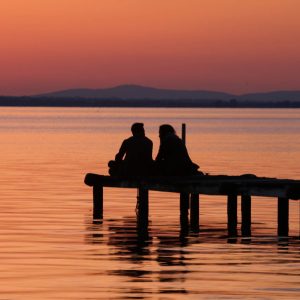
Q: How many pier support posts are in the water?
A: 7